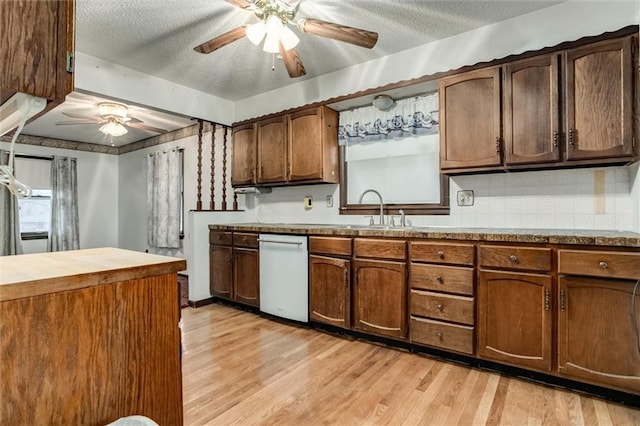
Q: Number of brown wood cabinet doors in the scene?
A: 12